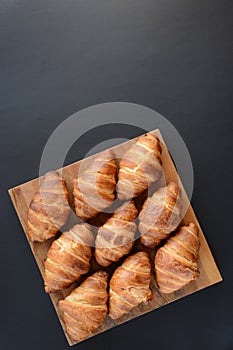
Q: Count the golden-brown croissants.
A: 9